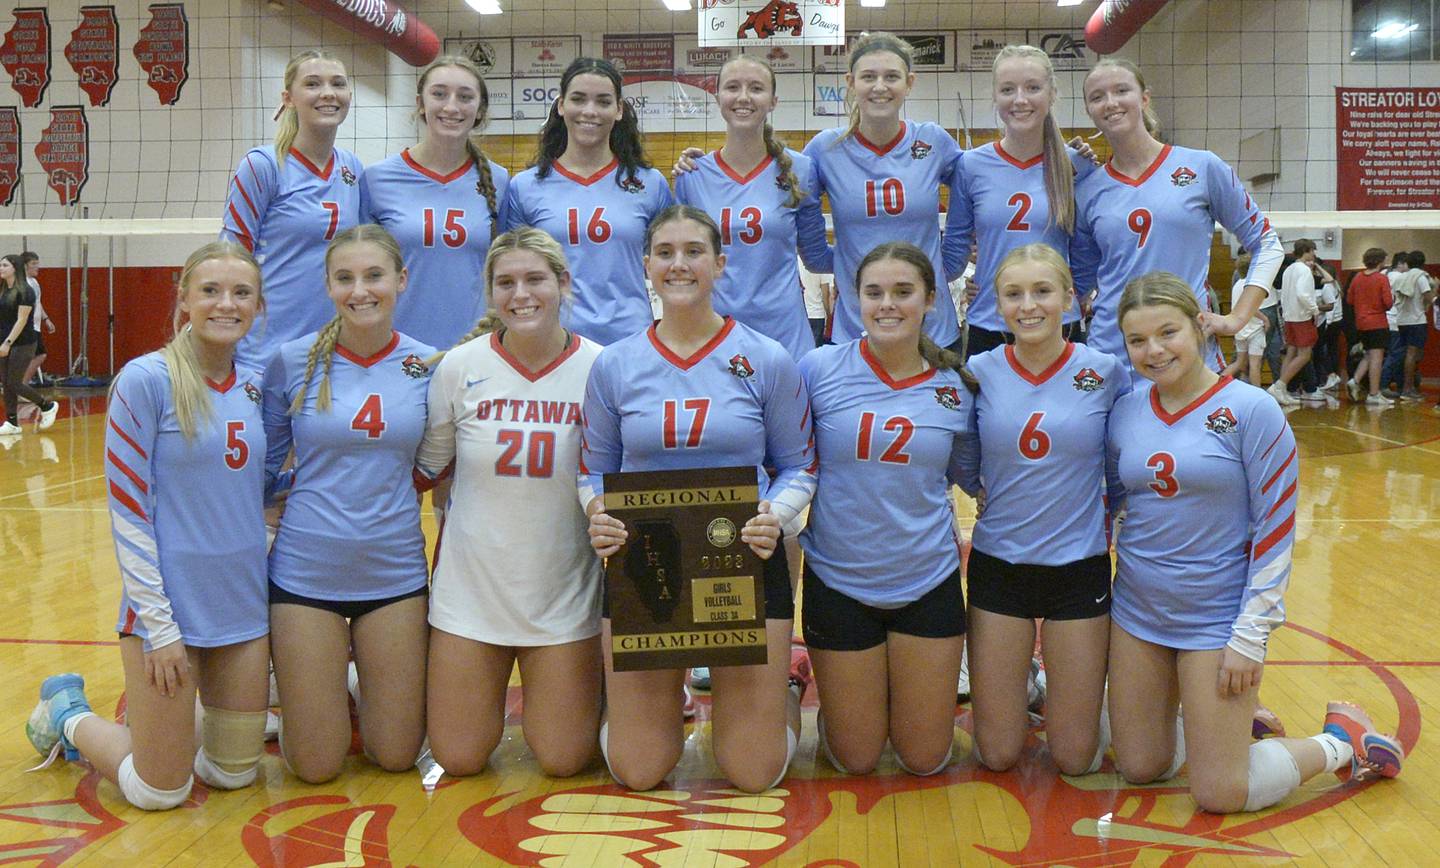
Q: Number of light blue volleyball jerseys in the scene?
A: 13